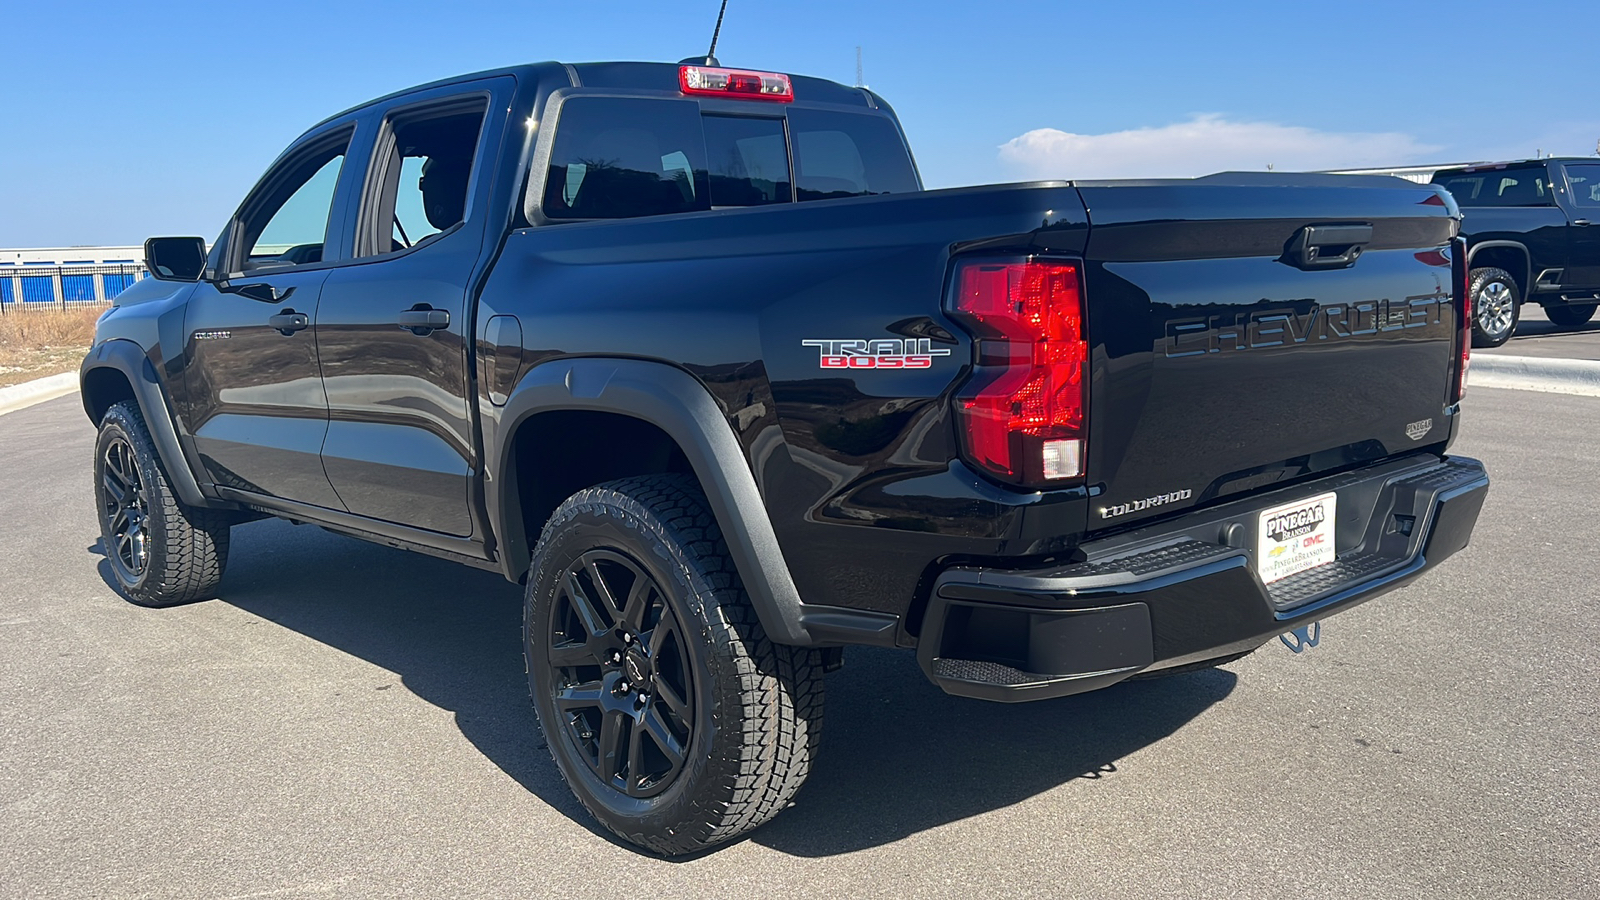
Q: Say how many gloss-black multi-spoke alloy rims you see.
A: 2